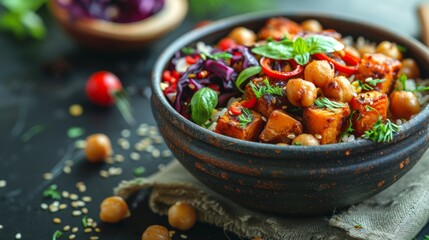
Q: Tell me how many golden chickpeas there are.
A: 13